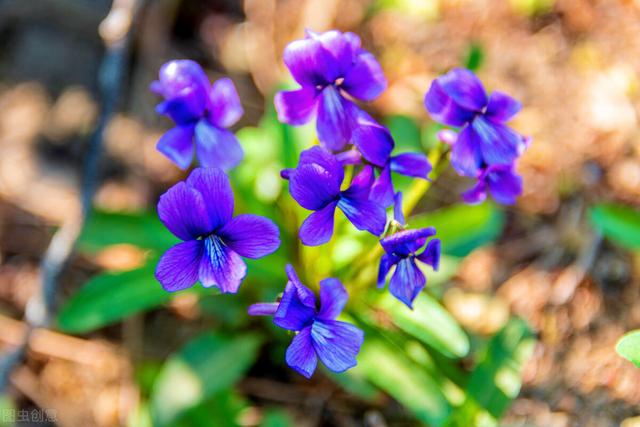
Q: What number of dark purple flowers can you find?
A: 9